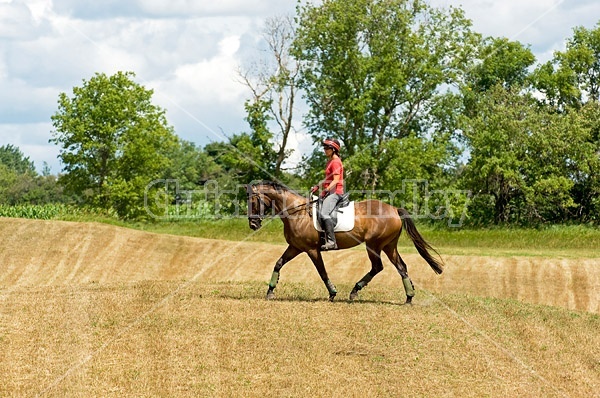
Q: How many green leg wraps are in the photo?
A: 4